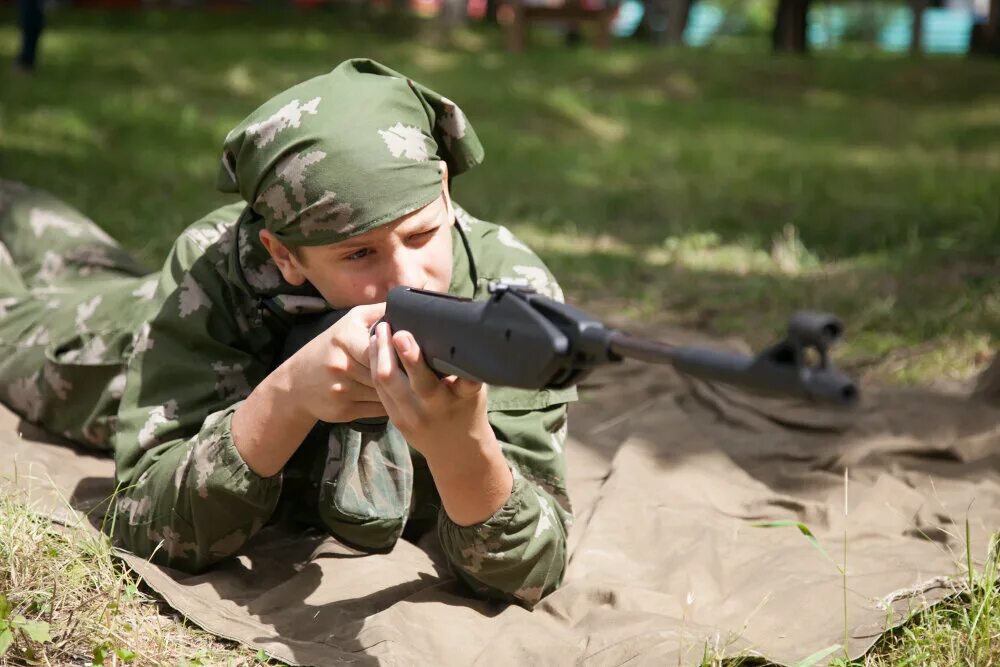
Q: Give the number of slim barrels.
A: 1